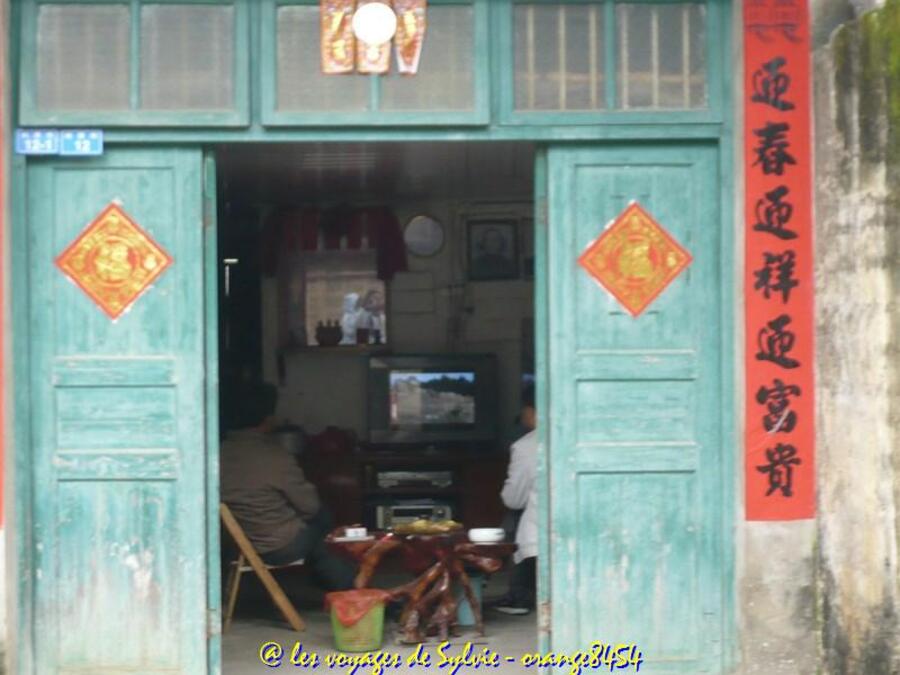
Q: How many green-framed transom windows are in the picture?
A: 3